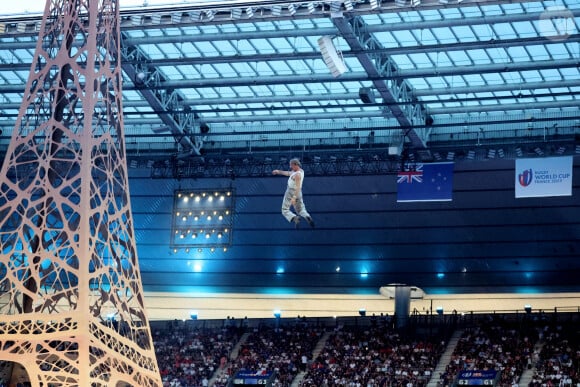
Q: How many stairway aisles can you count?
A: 4